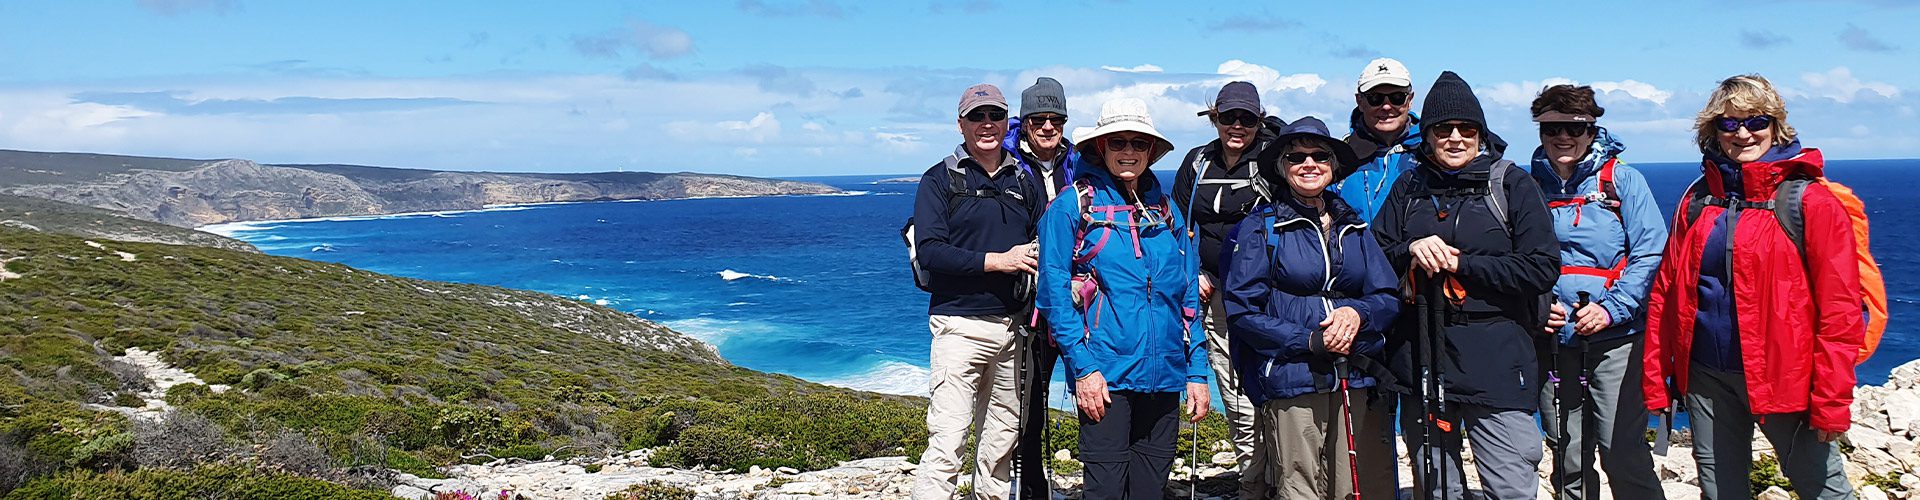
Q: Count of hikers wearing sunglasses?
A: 9